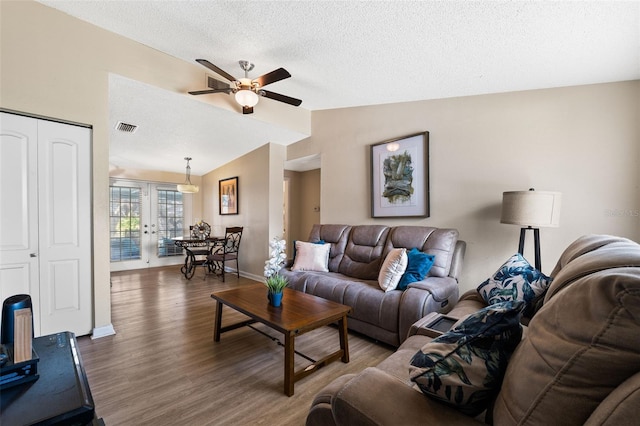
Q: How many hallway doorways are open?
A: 1